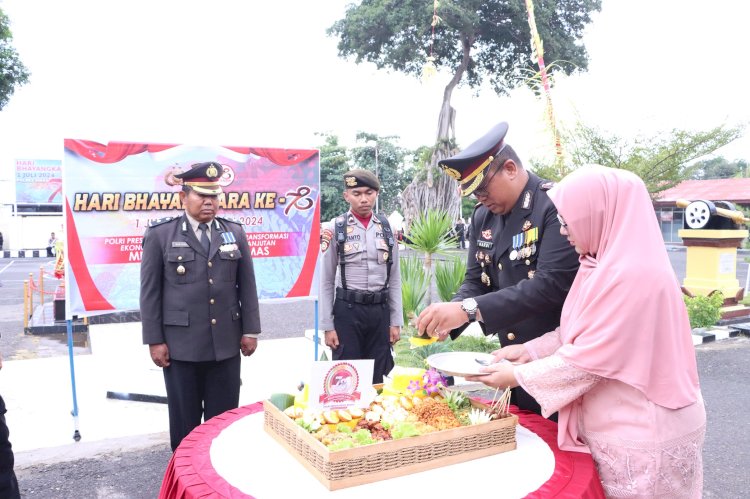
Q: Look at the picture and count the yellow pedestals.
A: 1